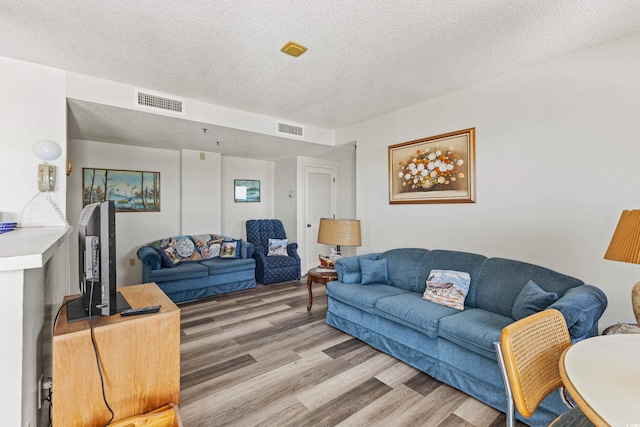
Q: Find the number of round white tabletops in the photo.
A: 1